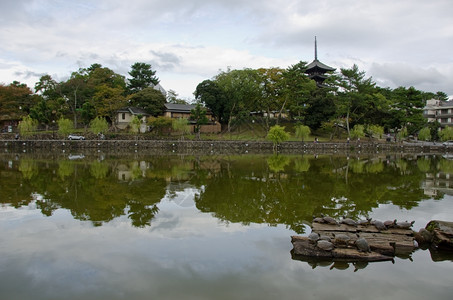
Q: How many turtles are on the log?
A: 12